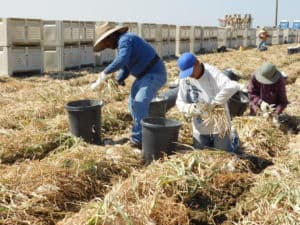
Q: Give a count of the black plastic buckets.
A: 4